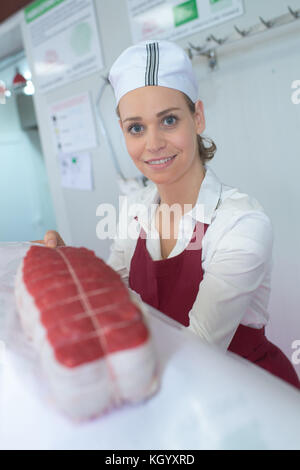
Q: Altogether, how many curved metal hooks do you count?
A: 5